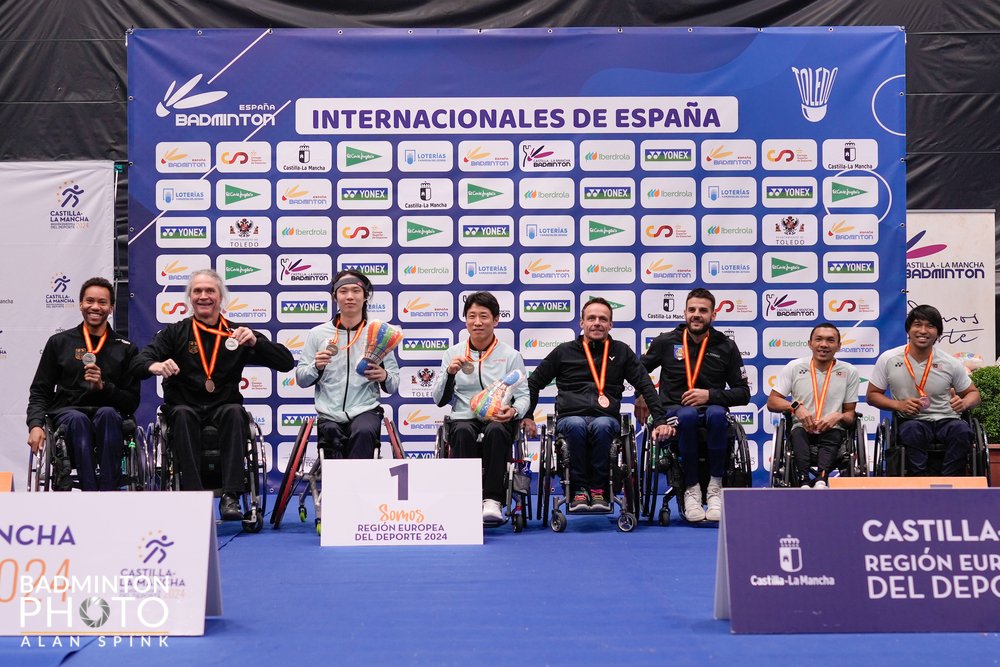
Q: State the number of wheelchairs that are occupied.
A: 8